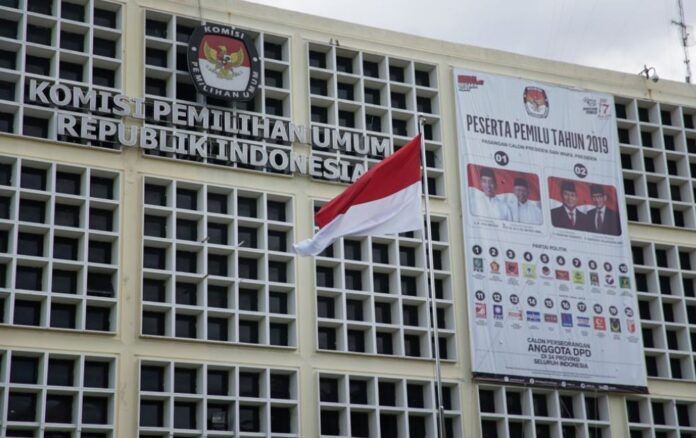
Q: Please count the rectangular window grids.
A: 13